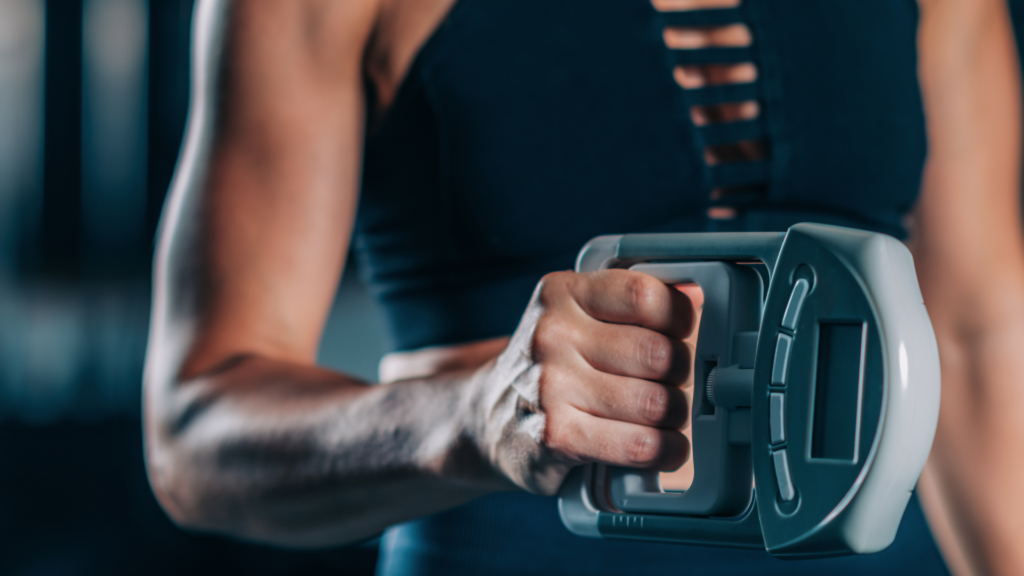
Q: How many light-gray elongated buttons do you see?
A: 4